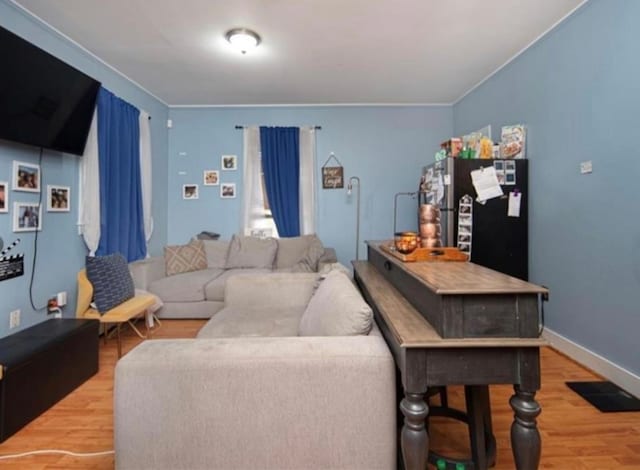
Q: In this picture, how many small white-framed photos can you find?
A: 8